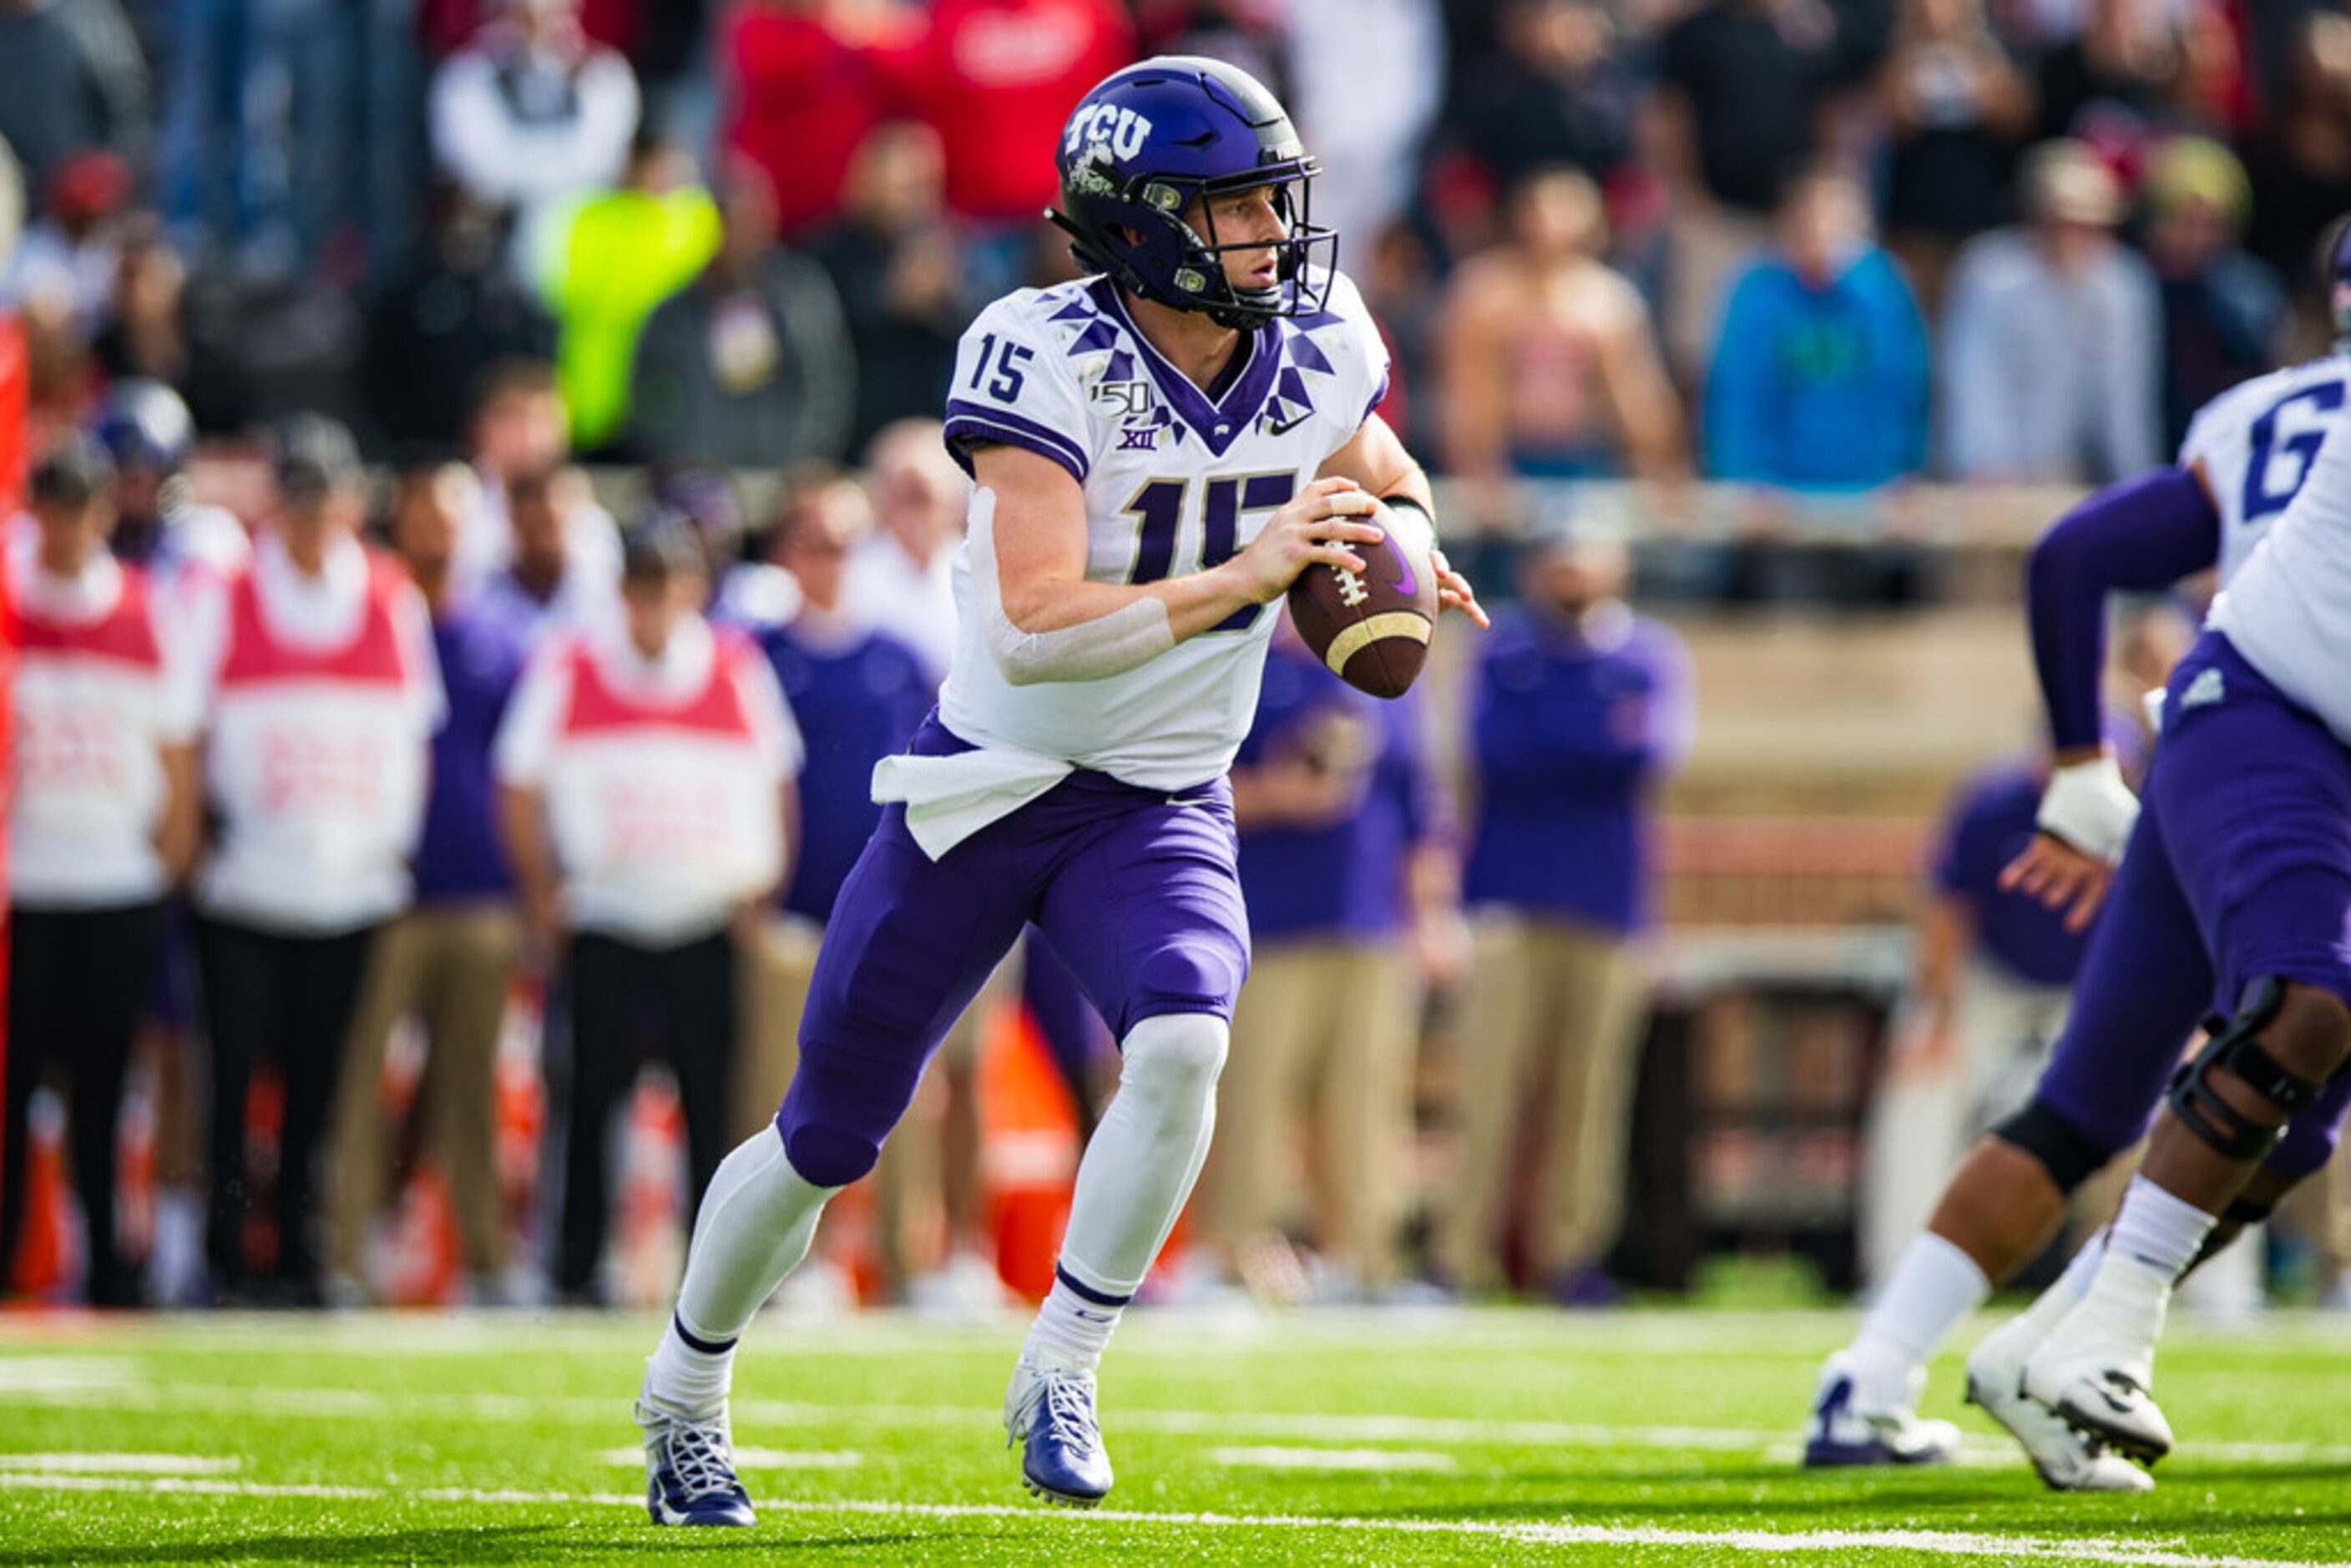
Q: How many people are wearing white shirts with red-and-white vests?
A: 3